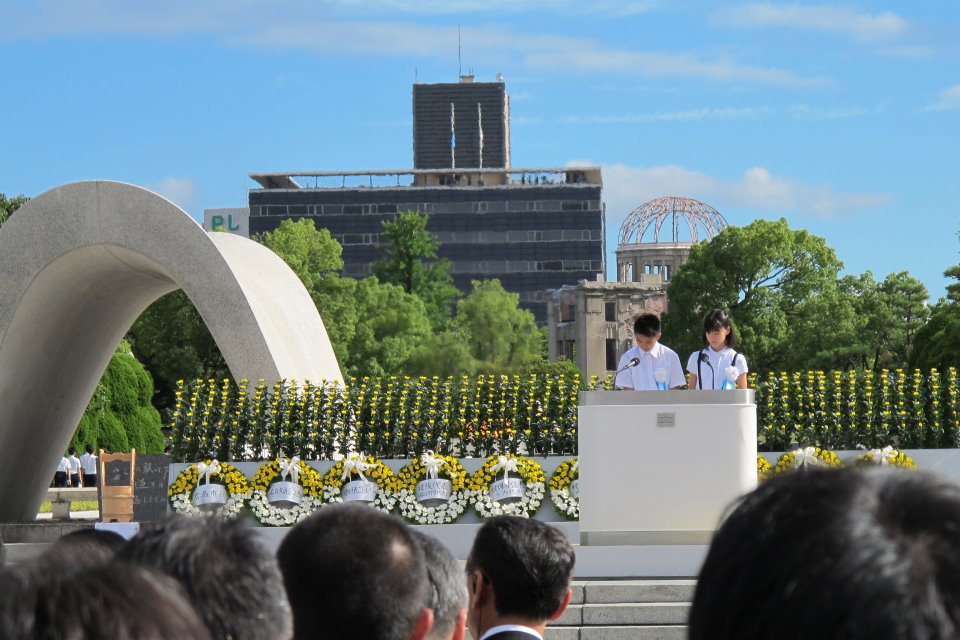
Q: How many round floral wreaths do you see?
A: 9